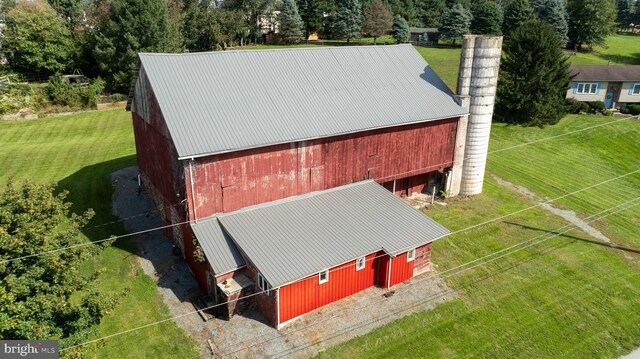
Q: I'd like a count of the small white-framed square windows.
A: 3